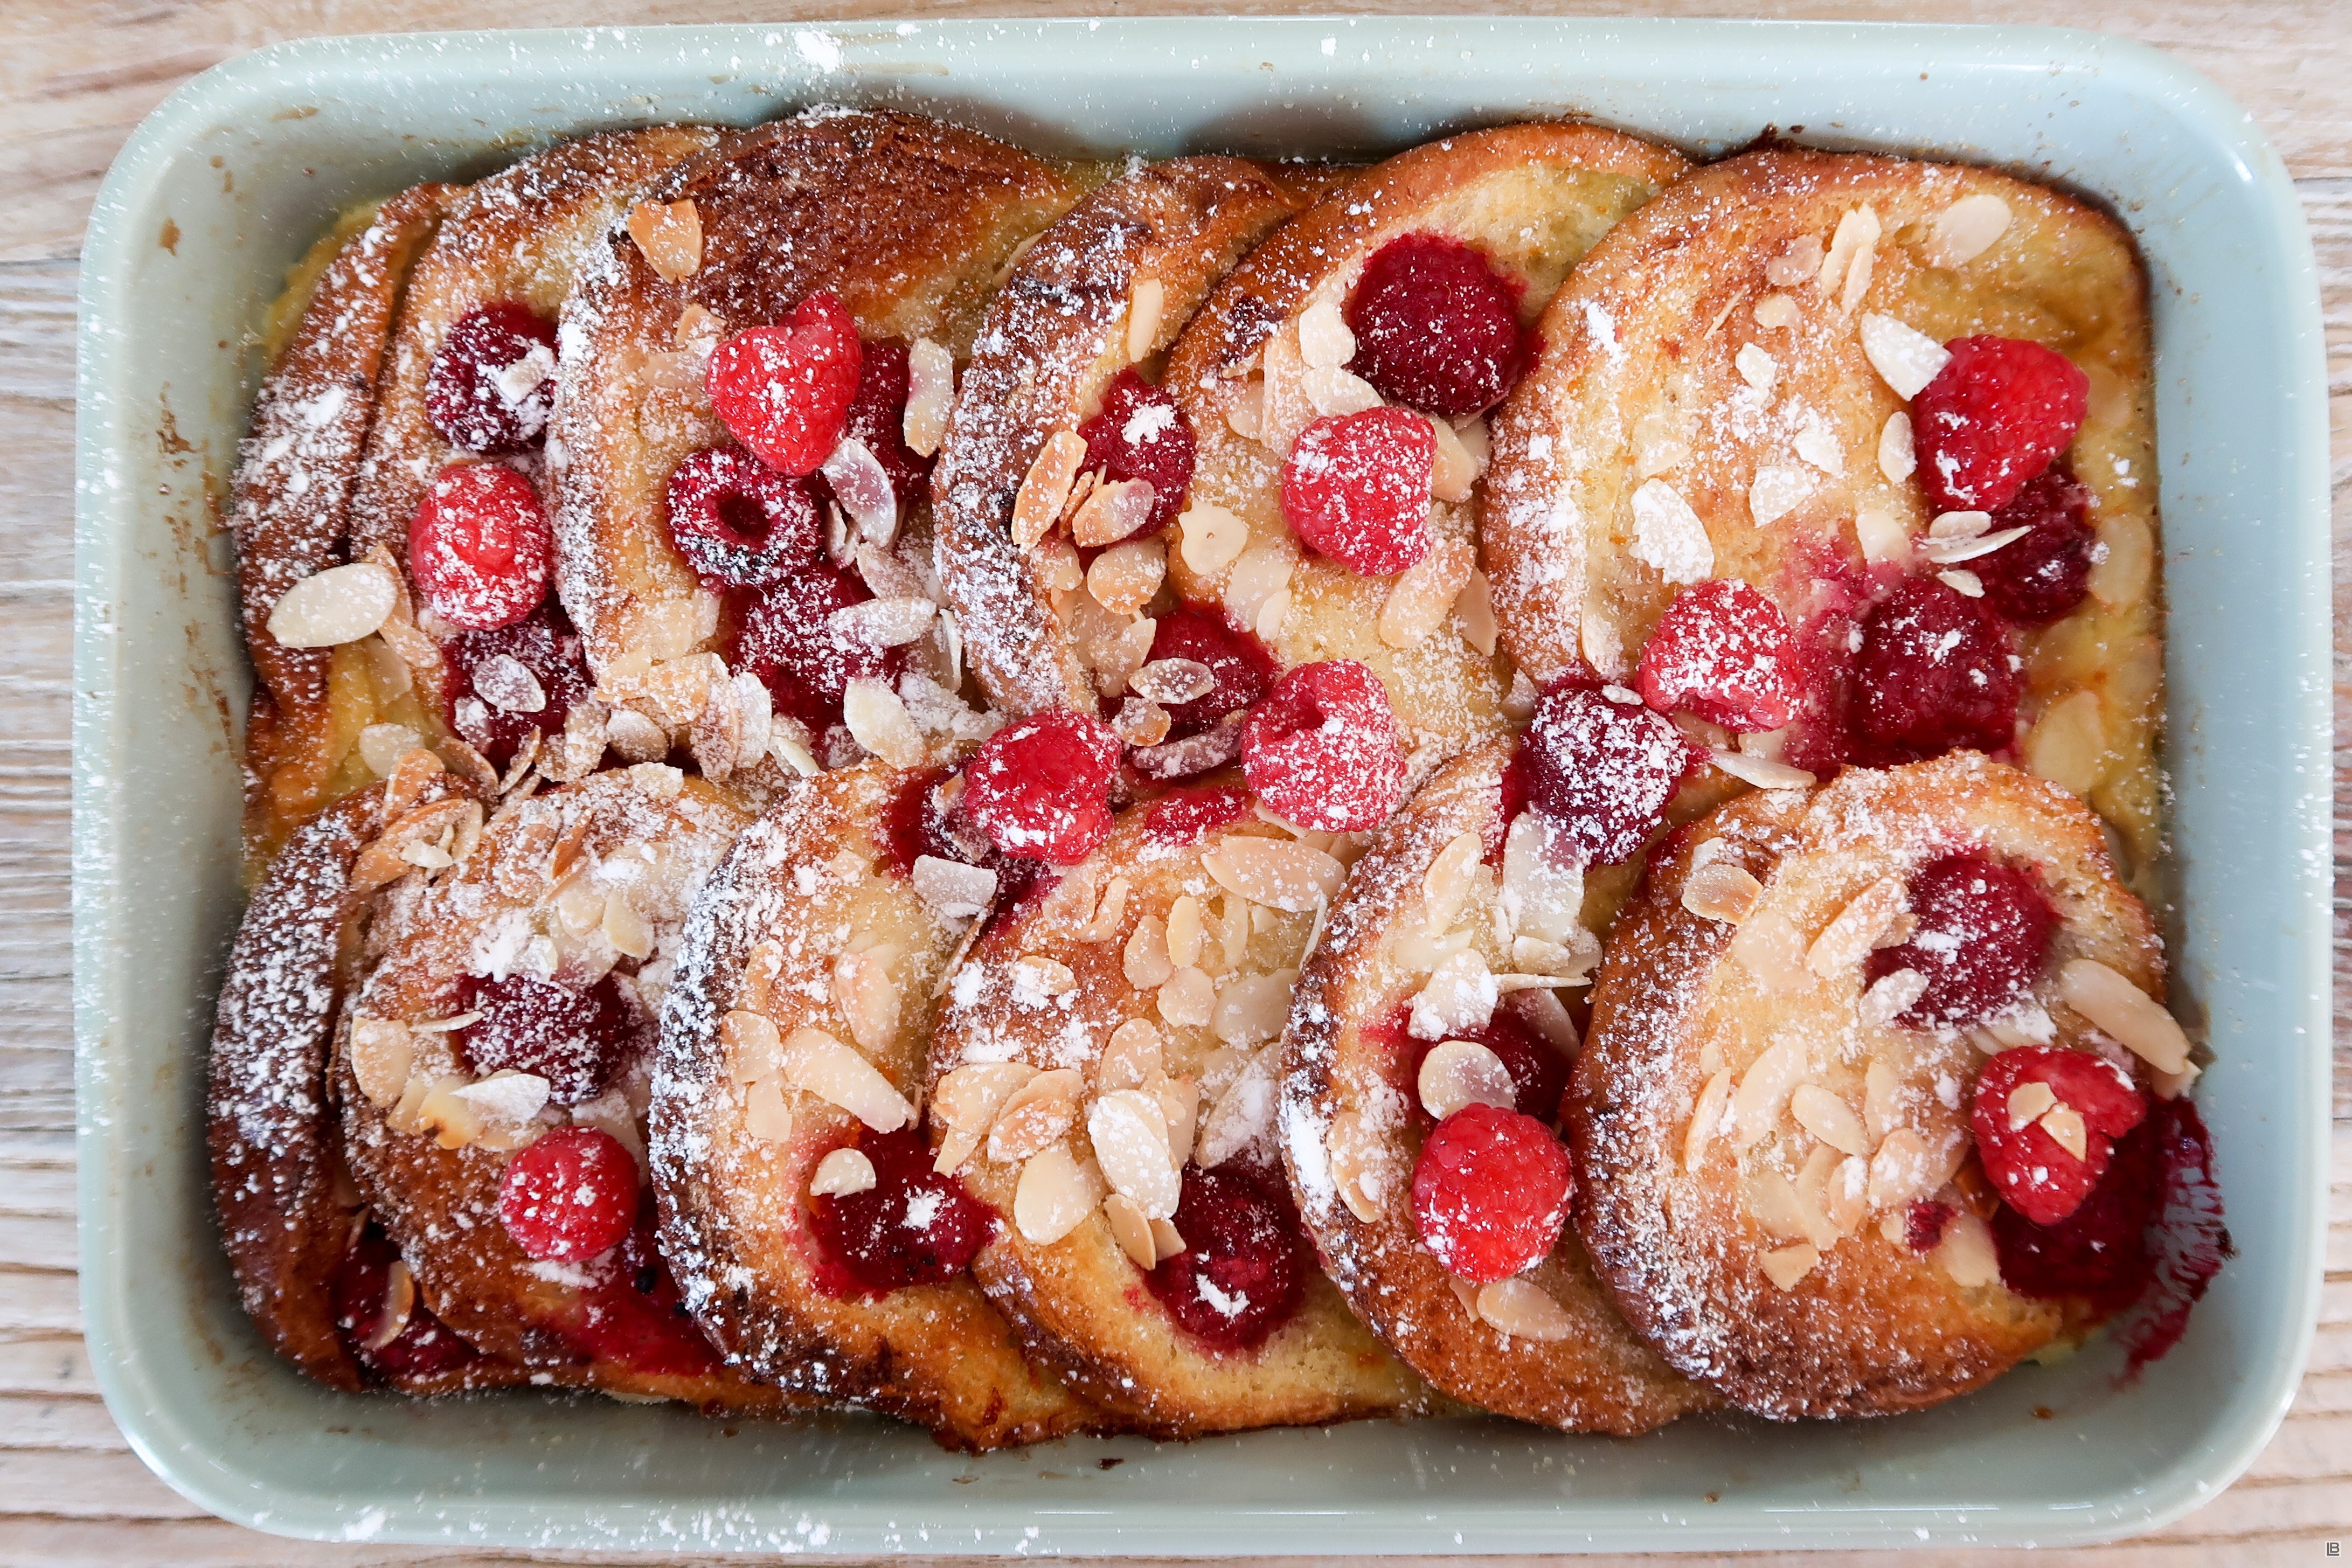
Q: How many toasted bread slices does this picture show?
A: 12